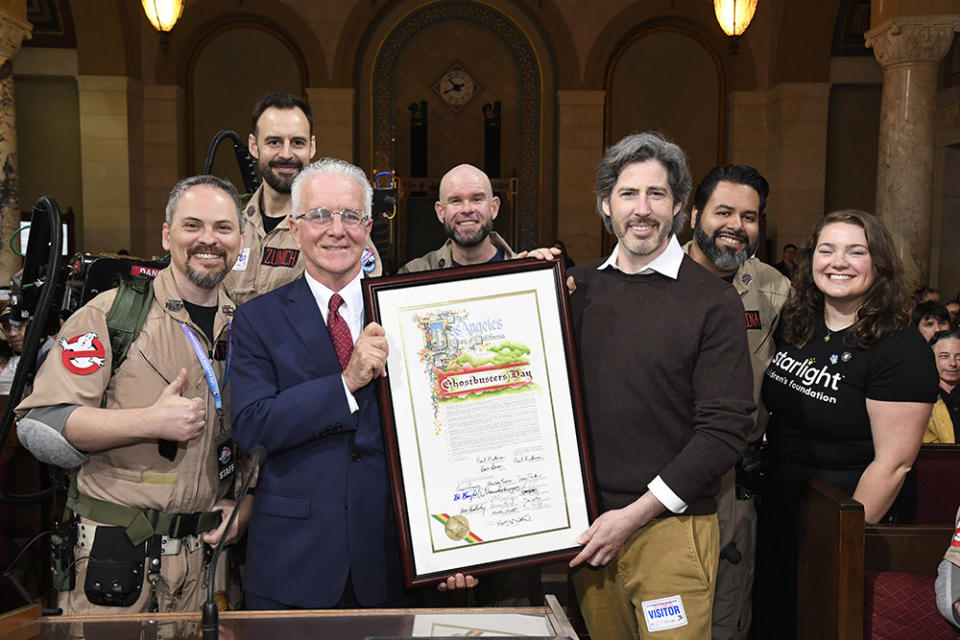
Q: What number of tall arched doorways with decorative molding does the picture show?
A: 3